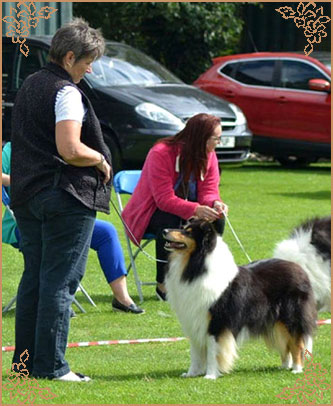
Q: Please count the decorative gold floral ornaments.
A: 4